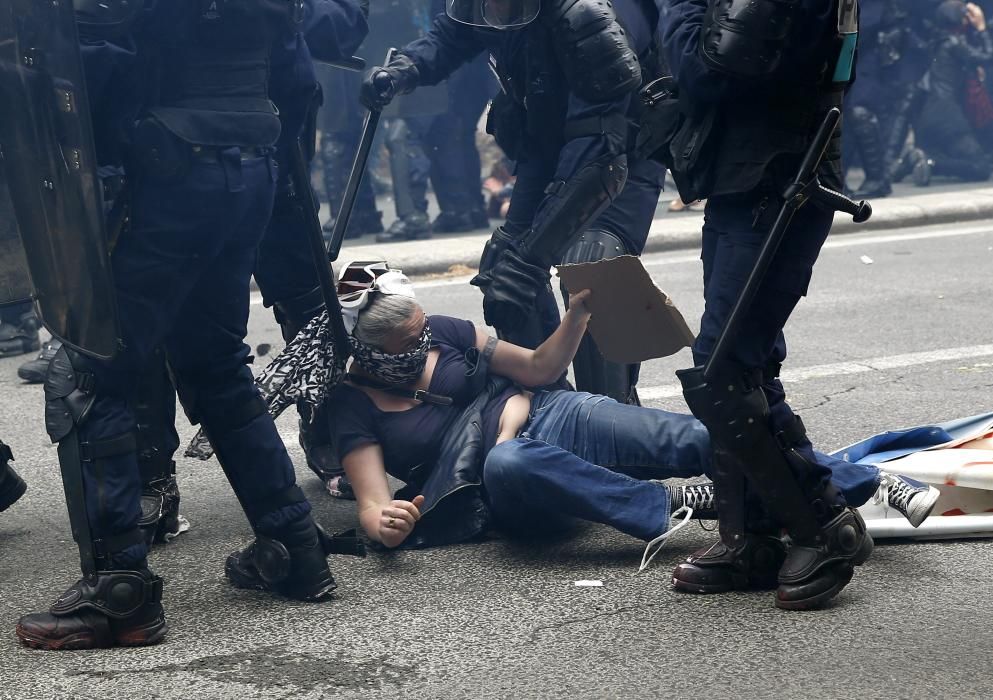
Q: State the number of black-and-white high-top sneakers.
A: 2